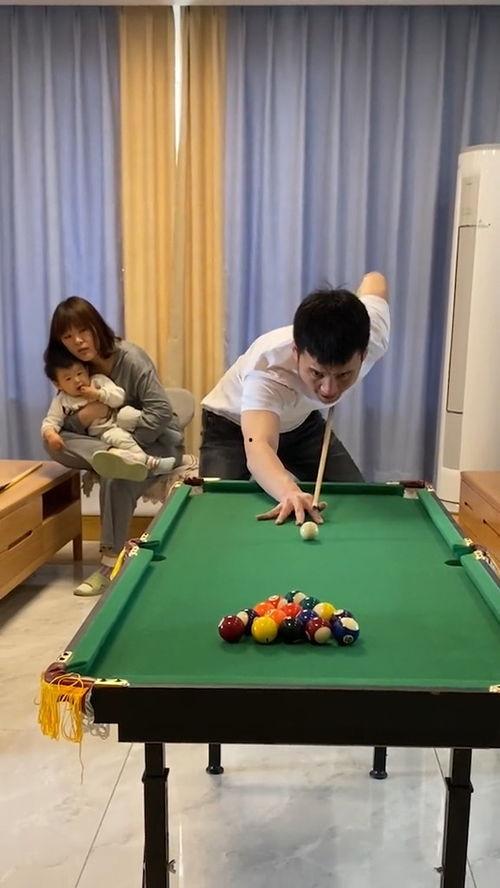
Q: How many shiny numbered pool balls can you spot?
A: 15